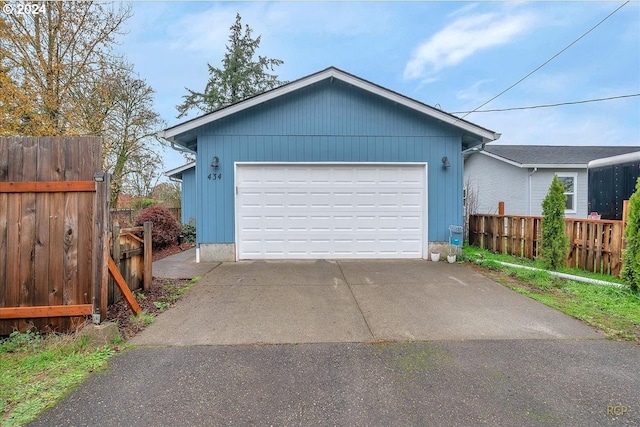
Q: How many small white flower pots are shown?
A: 2